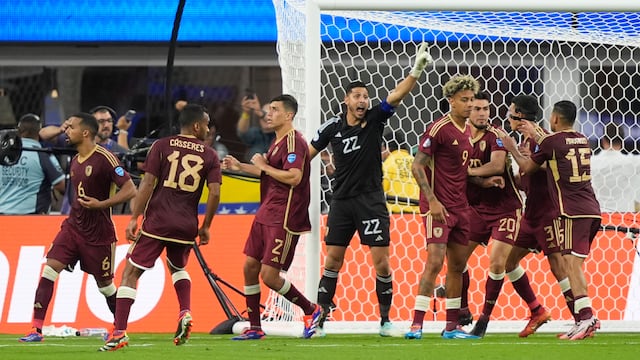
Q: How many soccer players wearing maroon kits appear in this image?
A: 7